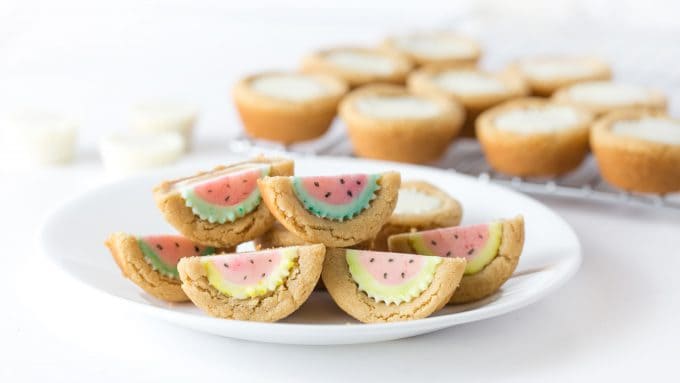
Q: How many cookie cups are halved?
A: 6